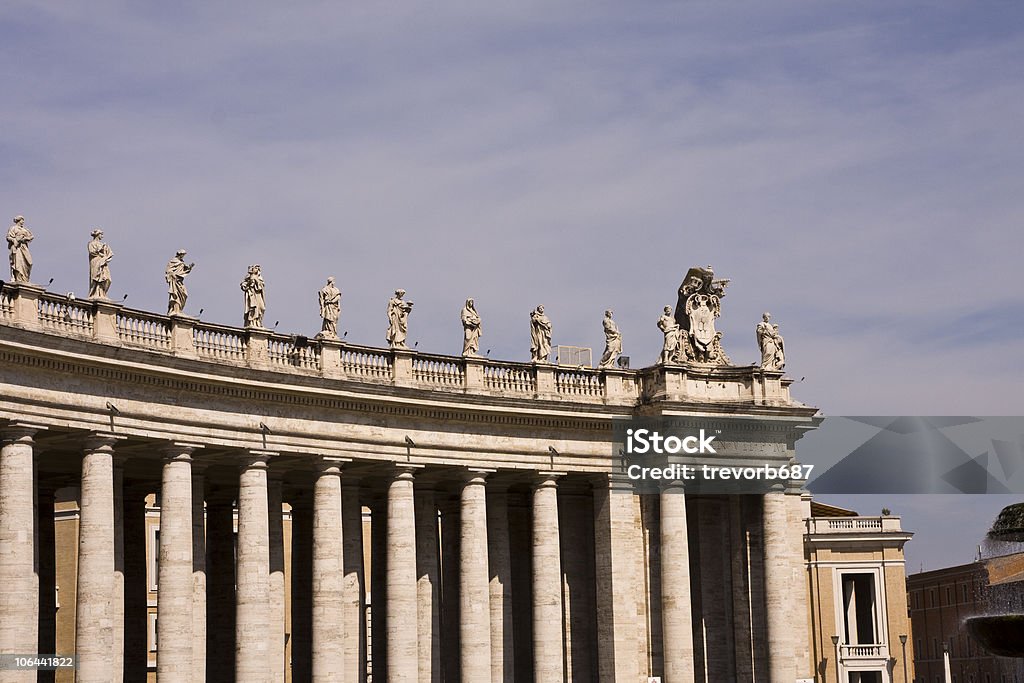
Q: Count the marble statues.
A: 11